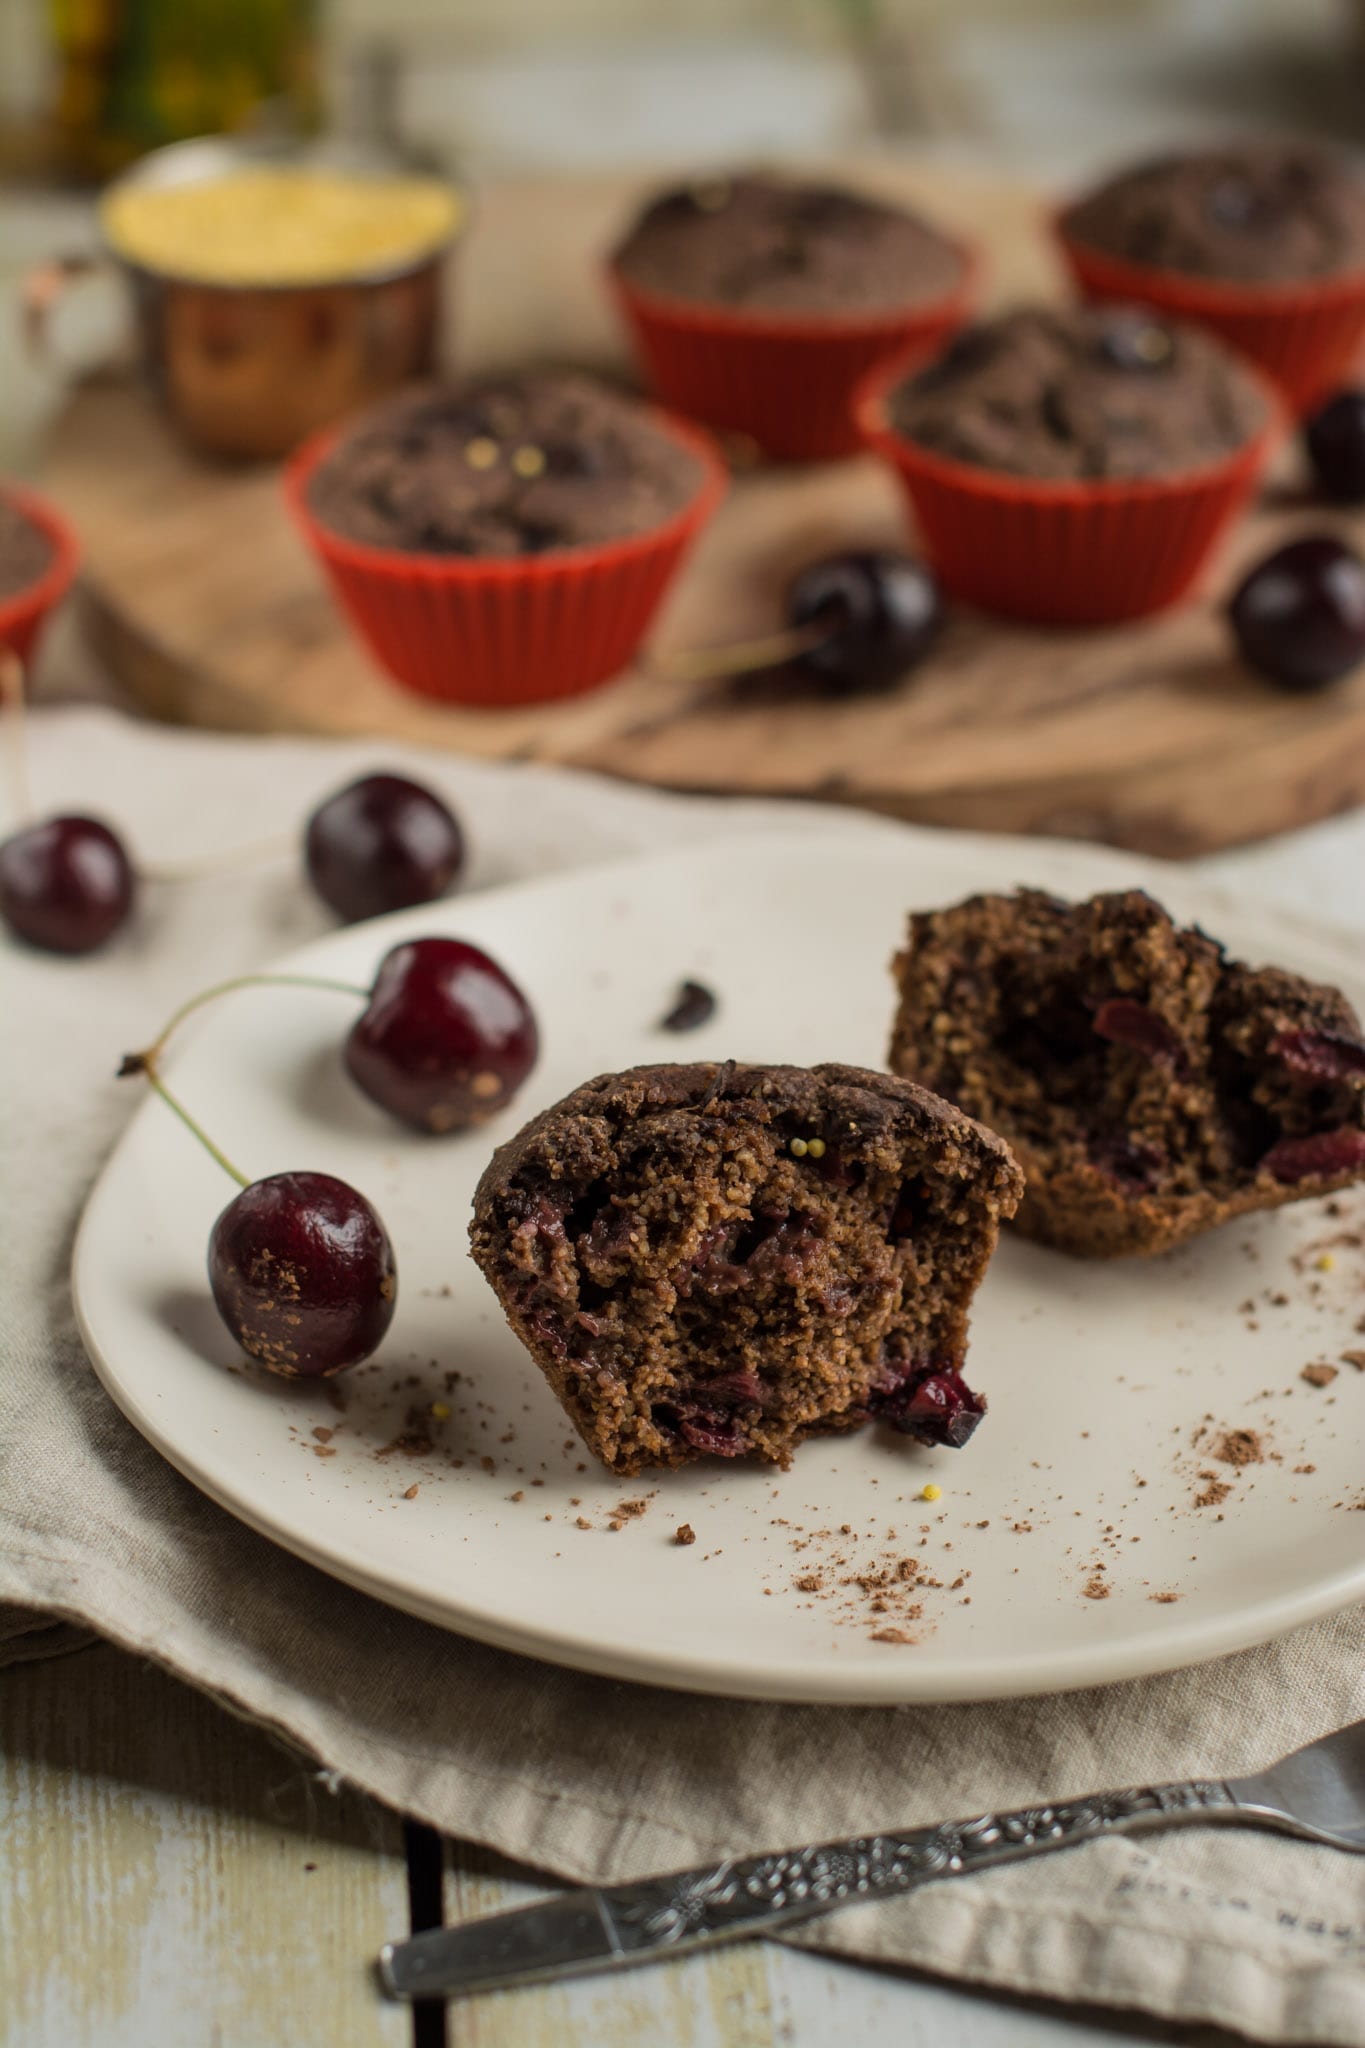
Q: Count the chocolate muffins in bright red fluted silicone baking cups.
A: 5